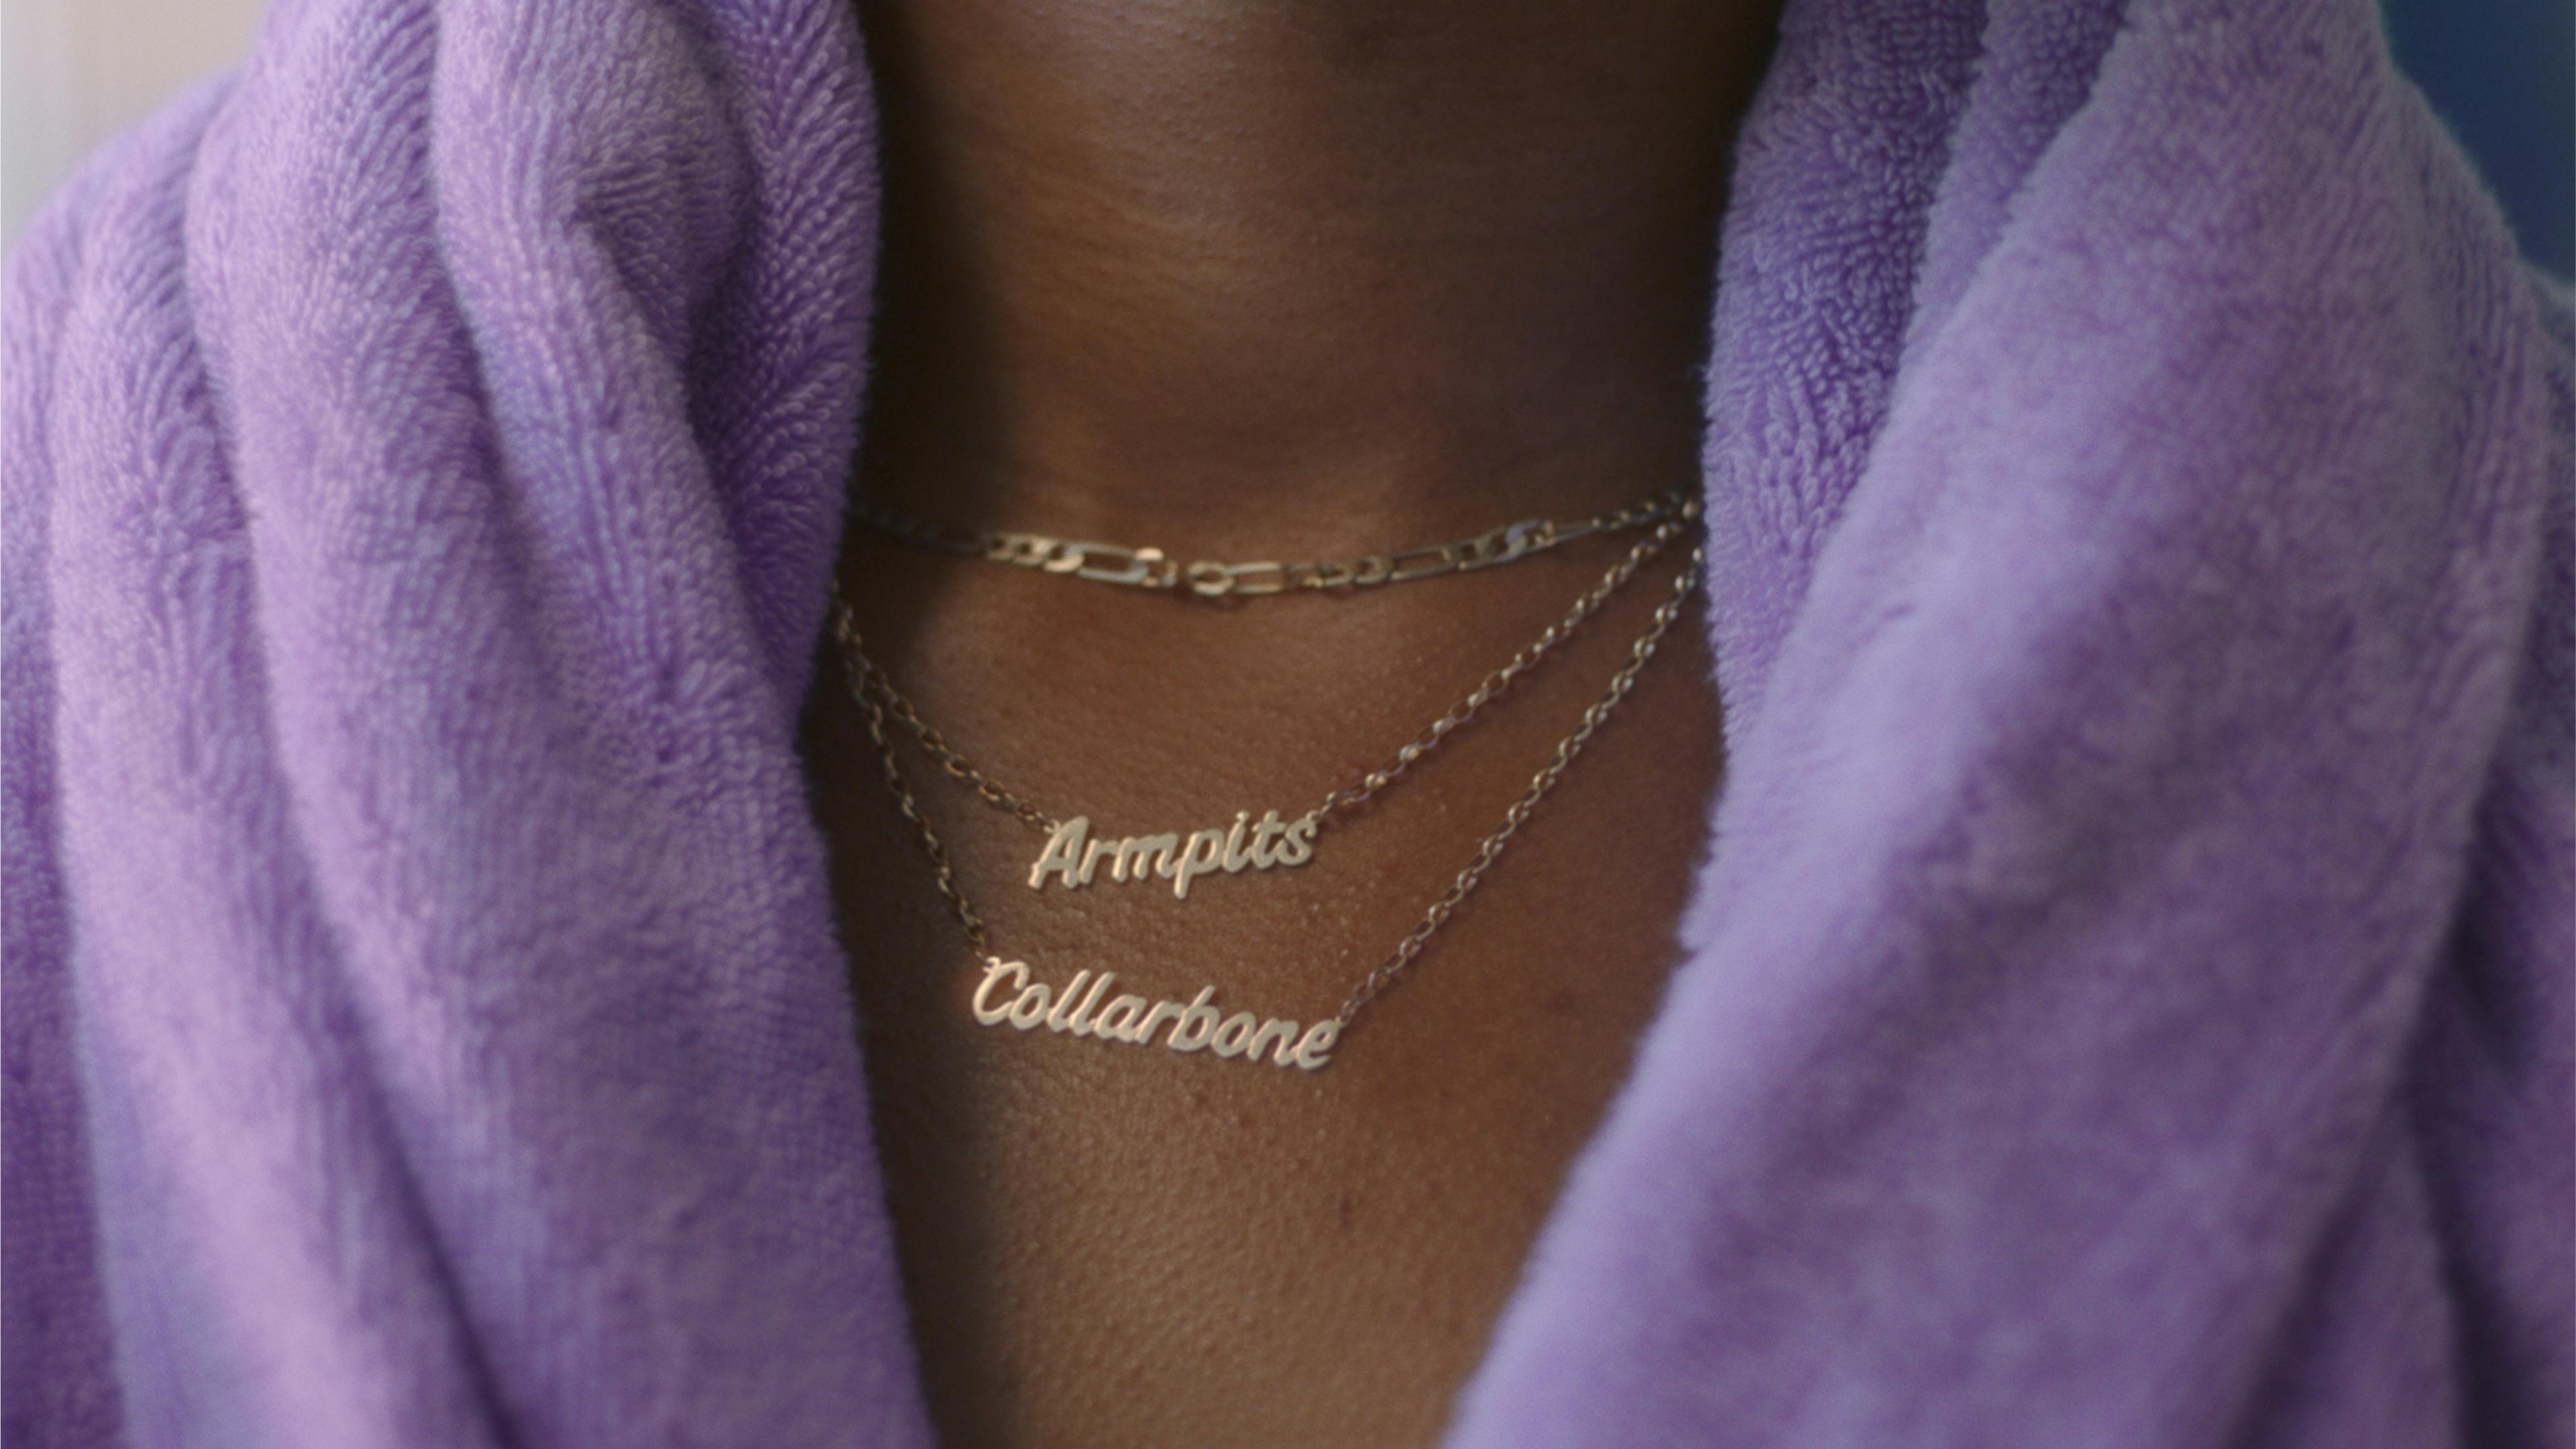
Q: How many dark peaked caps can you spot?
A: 0